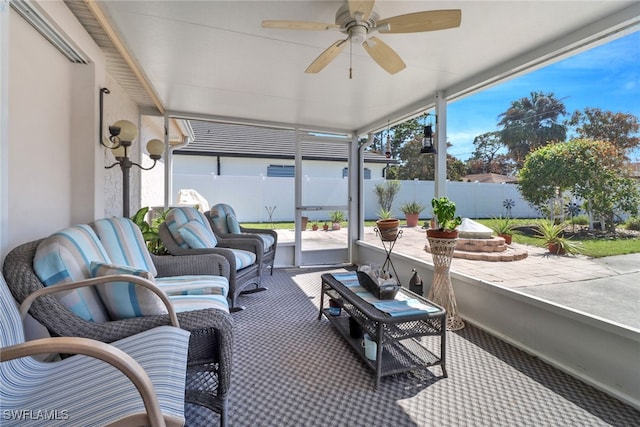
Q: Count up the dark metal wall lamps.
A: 1